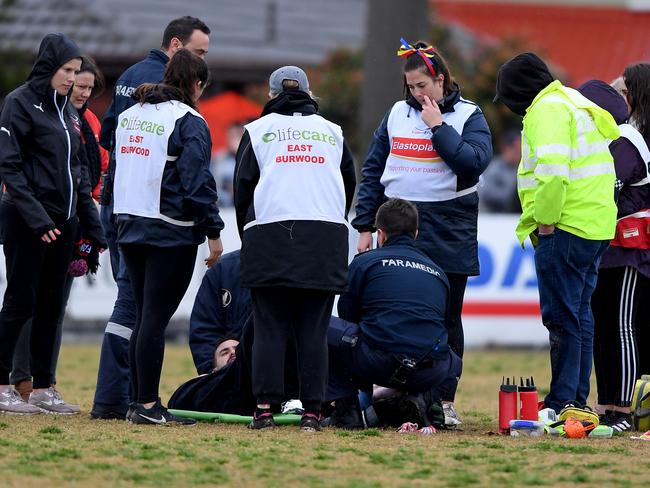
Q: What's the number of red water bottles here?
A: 2